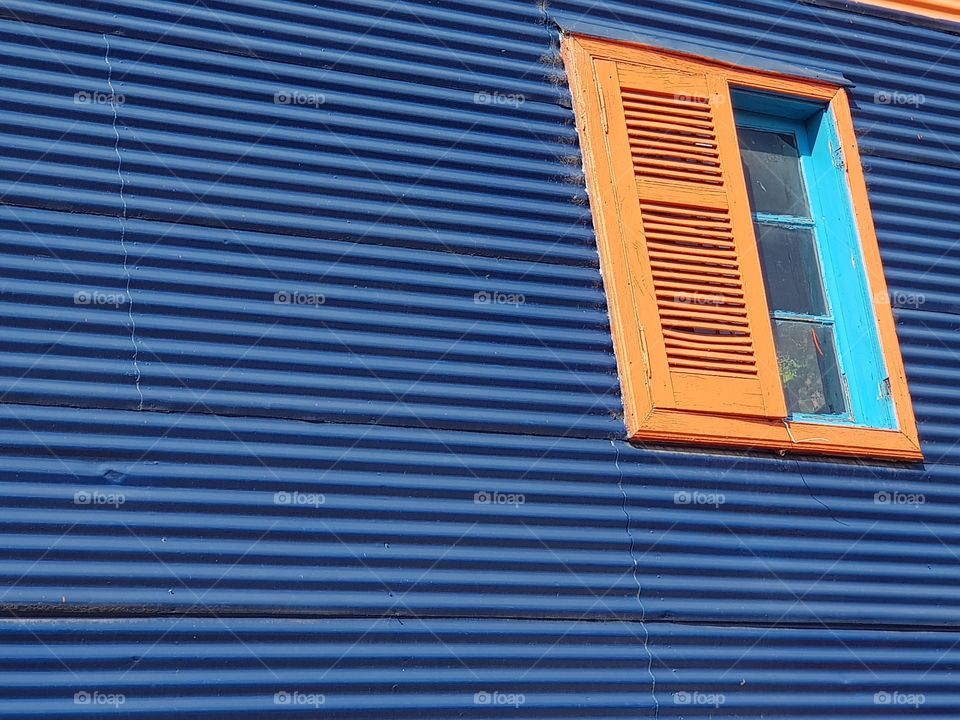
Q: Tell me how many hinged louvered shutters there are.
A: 1